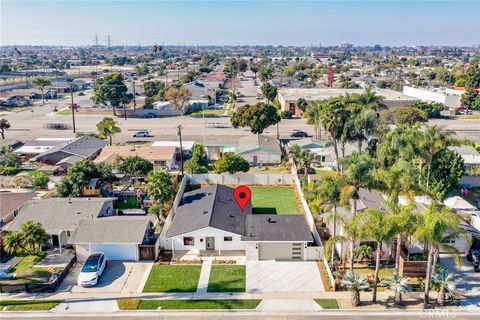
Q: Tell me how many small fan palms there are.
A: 3